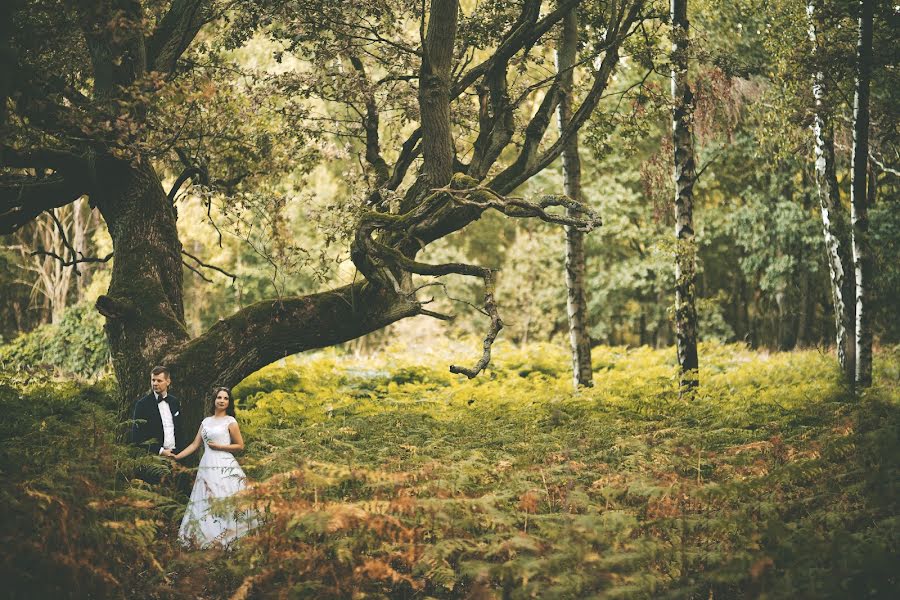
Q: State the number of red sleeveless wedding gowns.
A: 0